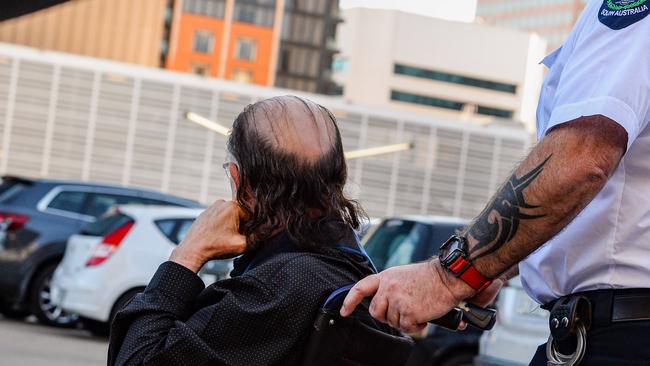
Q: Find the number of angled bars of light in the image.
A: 2